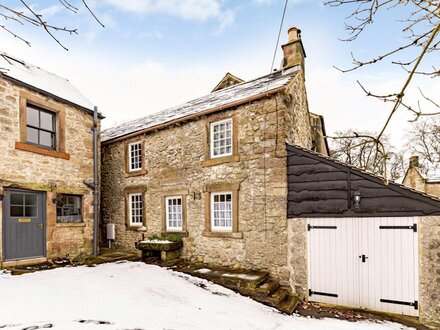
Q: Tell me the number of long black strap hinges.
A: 4